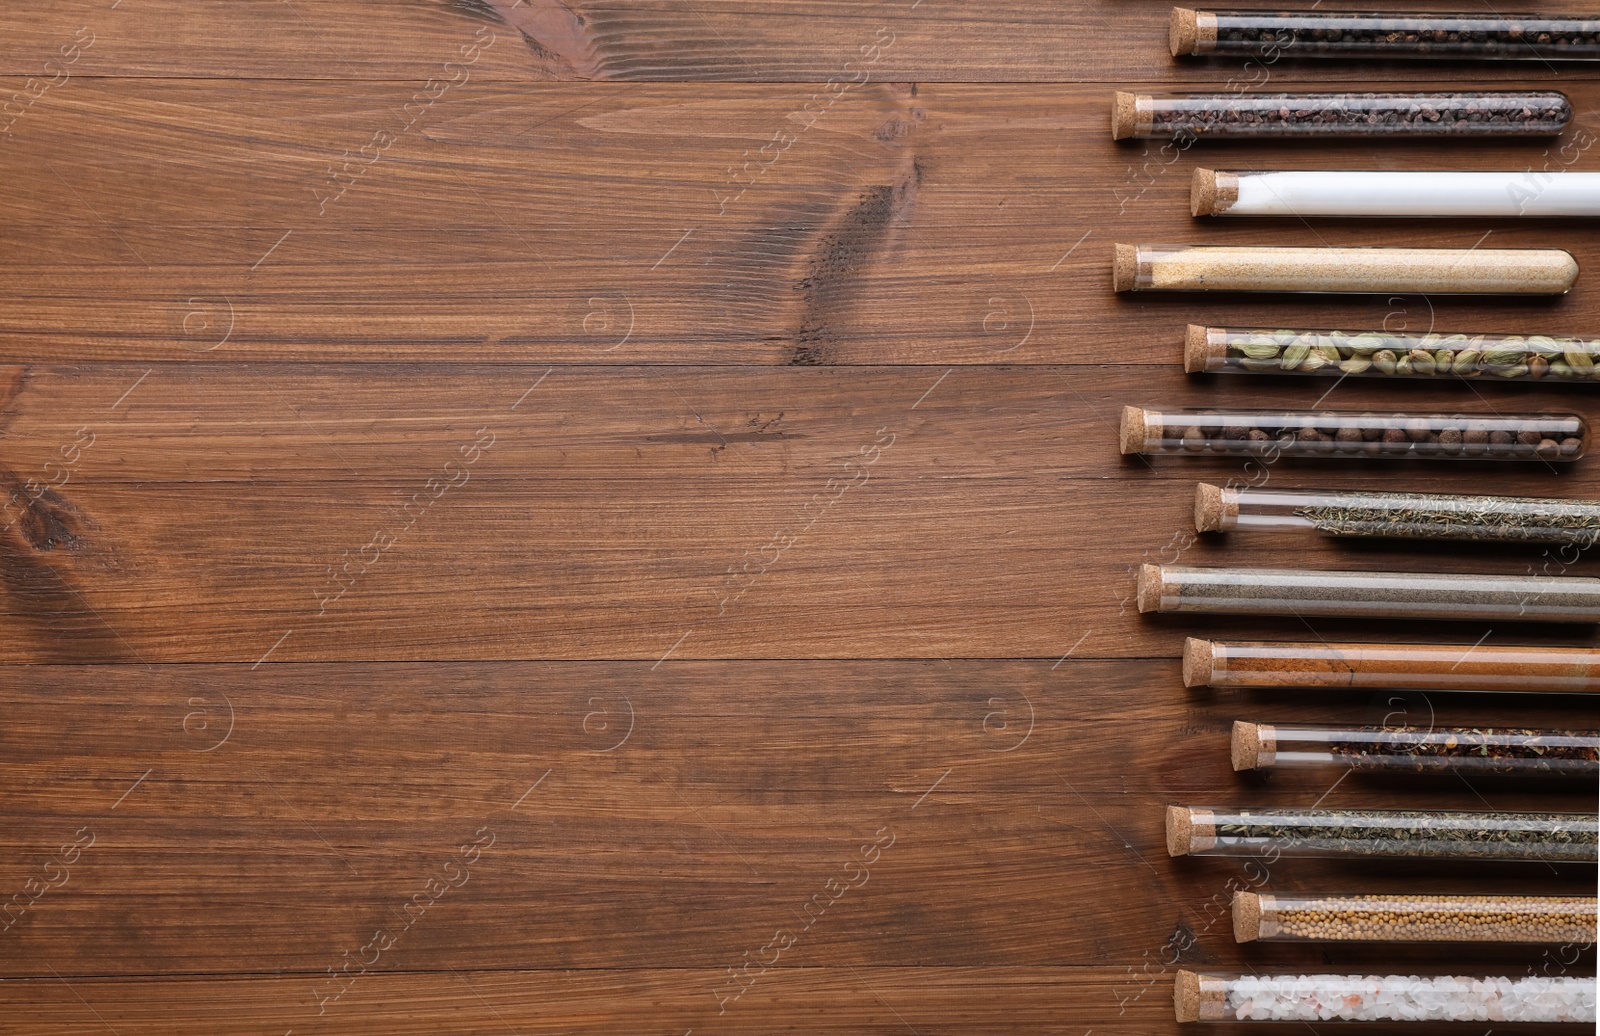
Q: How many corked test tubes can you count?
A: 13